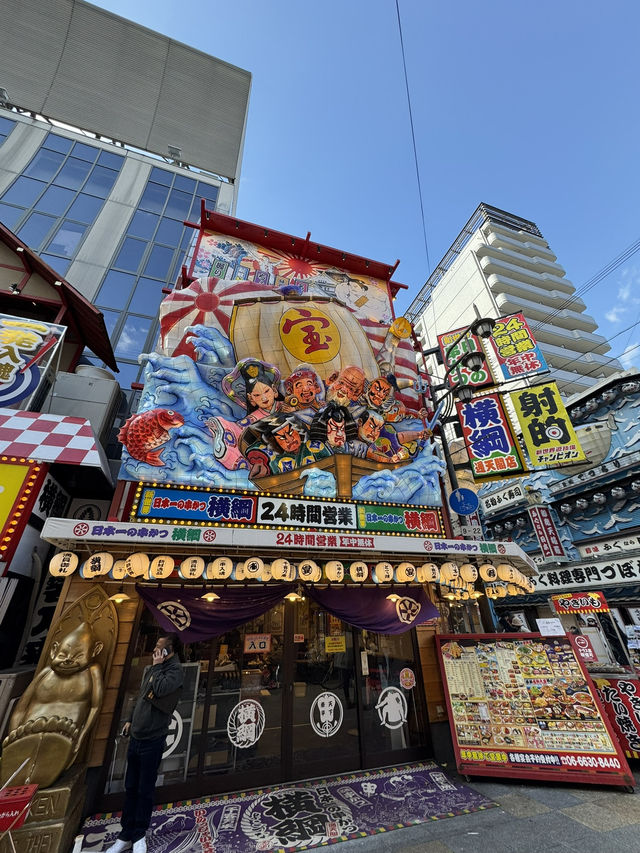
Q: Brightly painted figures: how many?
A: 7